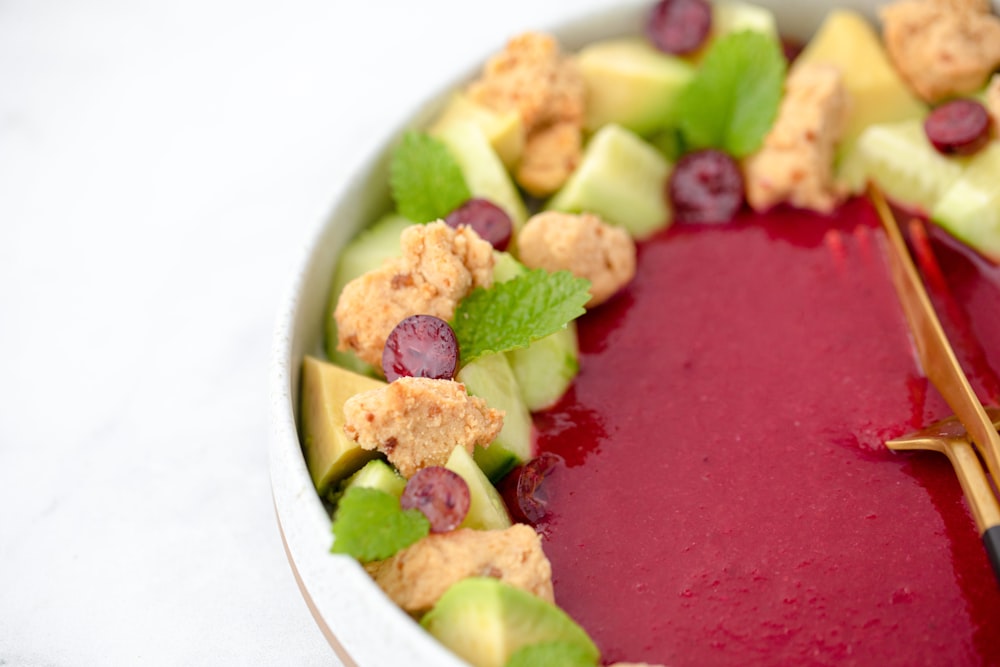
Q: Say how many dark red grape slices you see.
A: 7